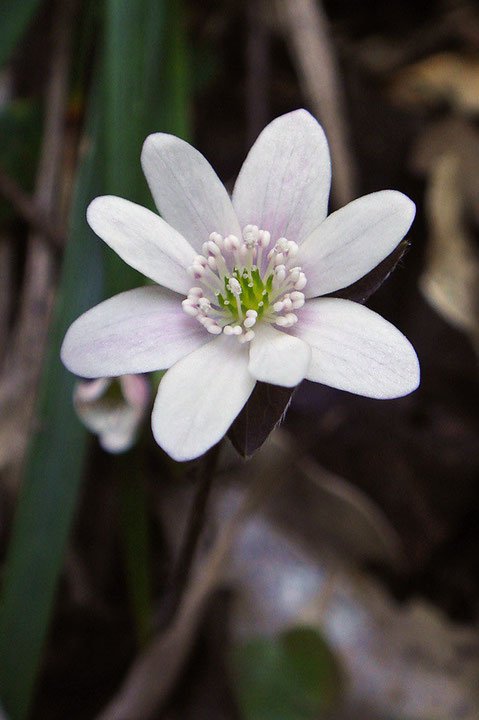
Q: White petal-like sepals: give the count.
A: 8